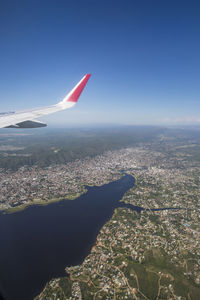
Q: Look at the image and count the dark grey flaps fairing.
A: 2